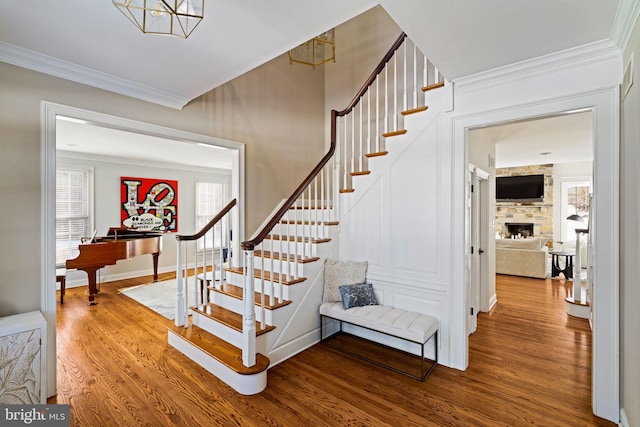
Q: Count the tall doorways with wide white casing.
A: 2